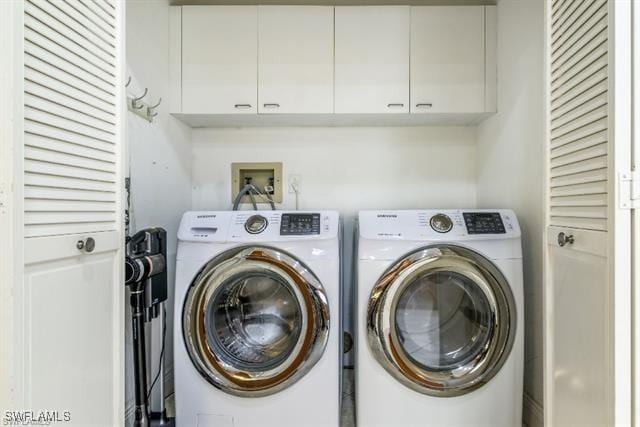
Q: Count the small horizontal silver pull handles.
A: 4